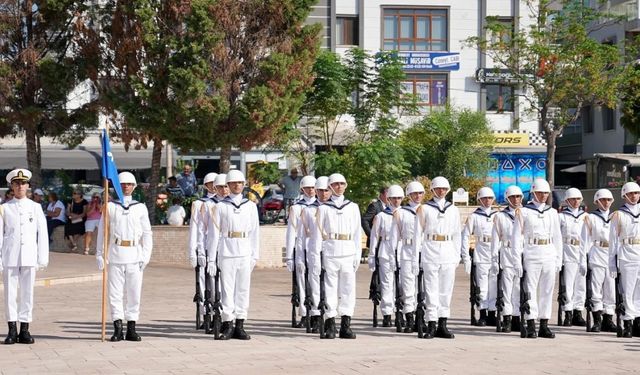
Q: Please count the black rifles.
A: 15